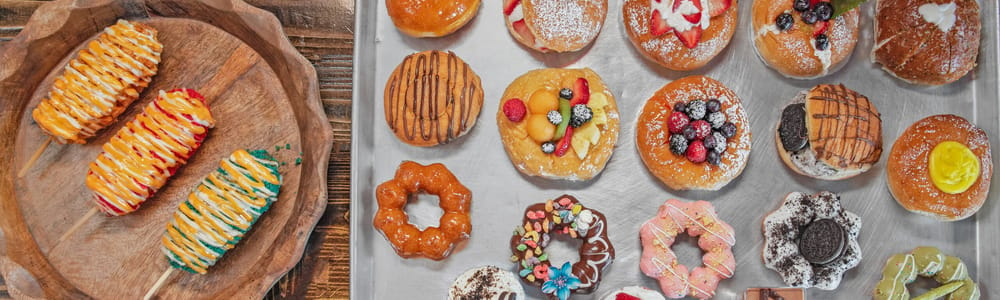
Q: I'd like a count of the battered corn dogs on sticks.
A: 3